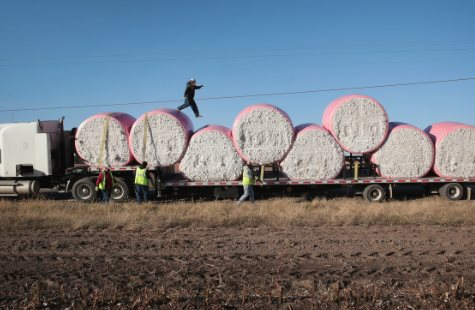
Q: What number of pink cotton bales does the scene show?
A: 8